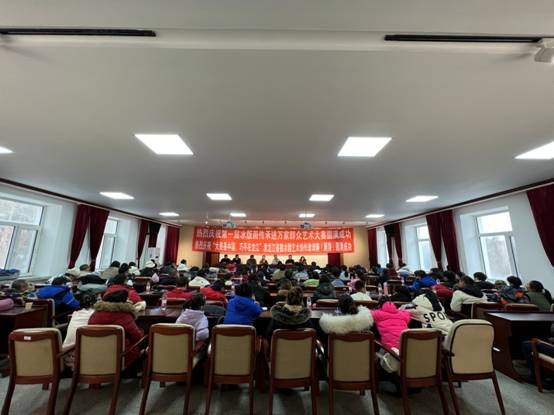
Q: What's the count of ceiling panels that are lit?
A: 12